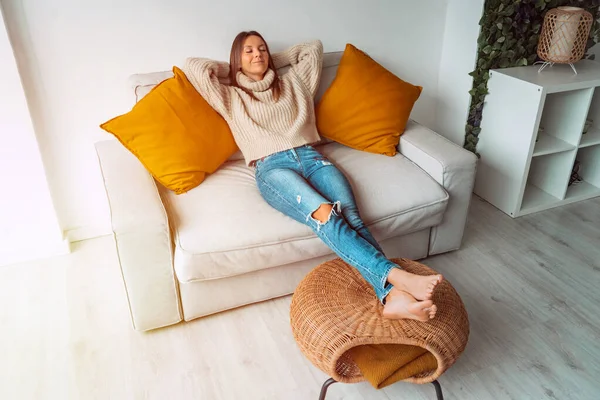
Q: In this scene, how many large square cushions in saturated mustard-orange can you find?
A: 2